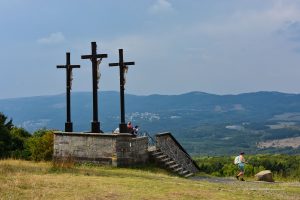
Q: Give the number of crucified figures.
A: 3